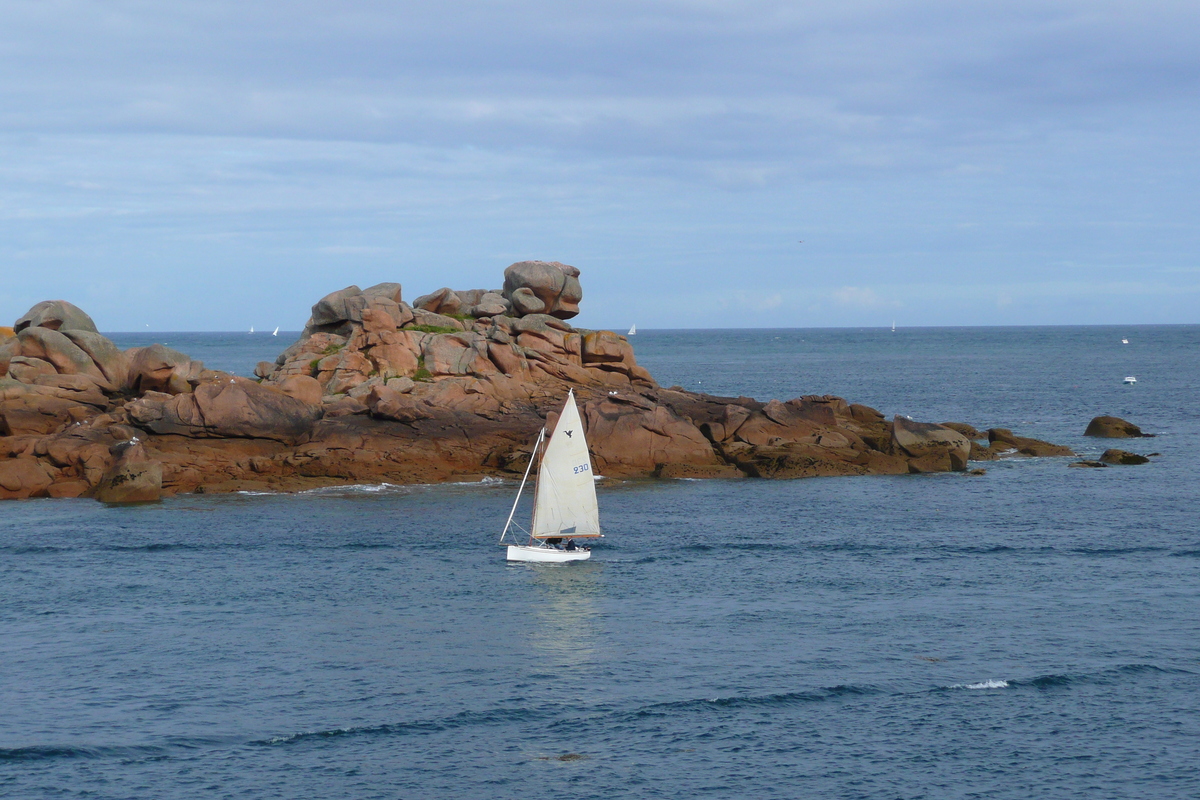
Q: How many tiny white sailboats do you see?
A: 4